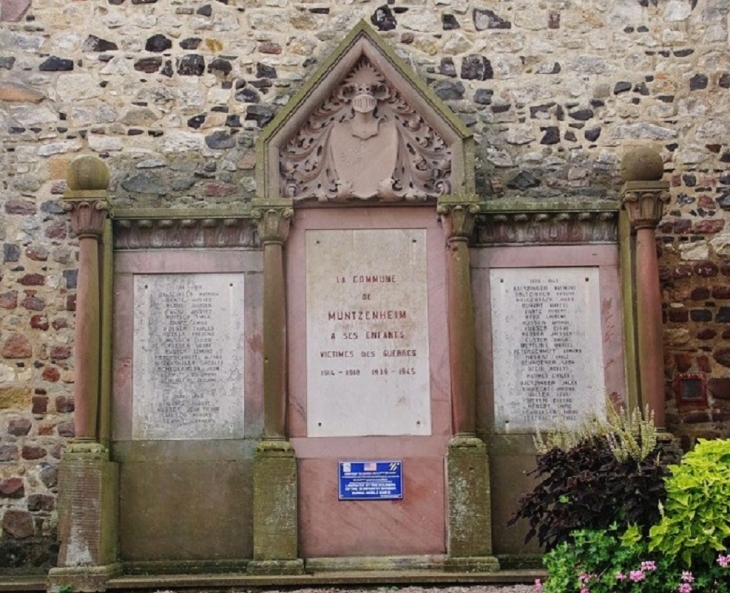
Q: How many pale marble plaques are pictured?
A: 3